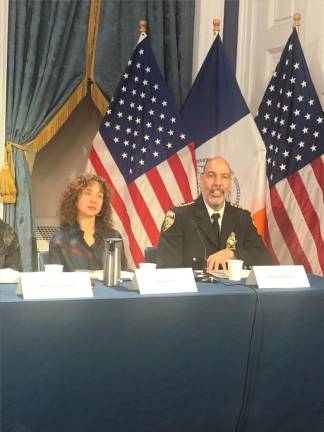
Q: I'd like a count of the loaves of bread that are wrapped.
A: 0